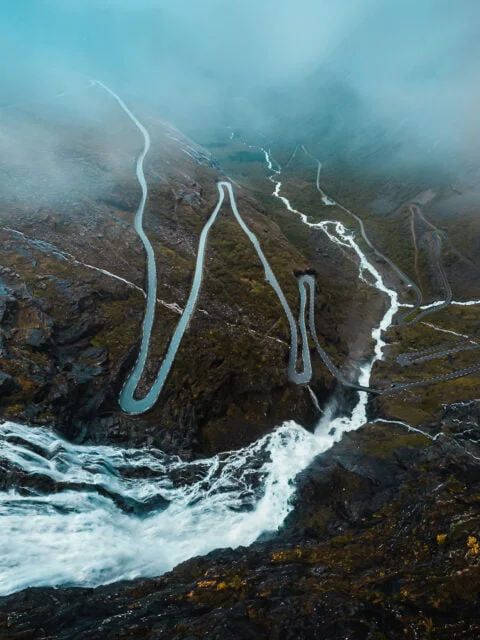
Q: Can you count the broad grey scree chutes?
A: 0